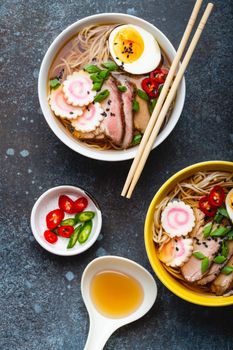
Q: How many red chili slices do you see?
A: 9